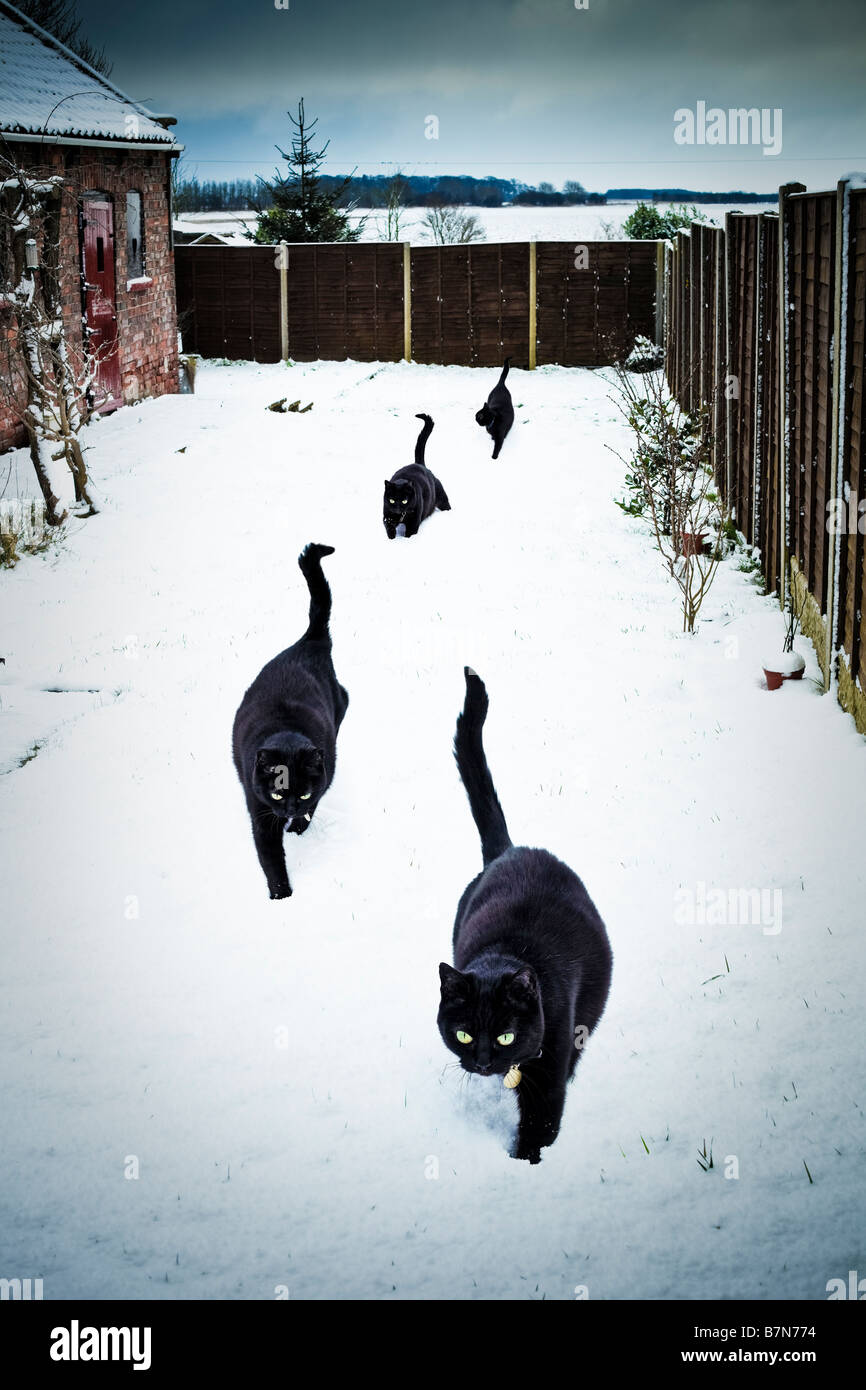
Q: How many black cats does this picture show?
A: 4